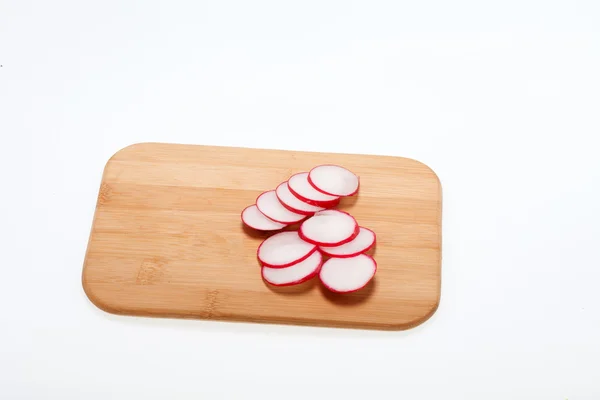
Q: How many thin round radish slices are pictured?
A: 10